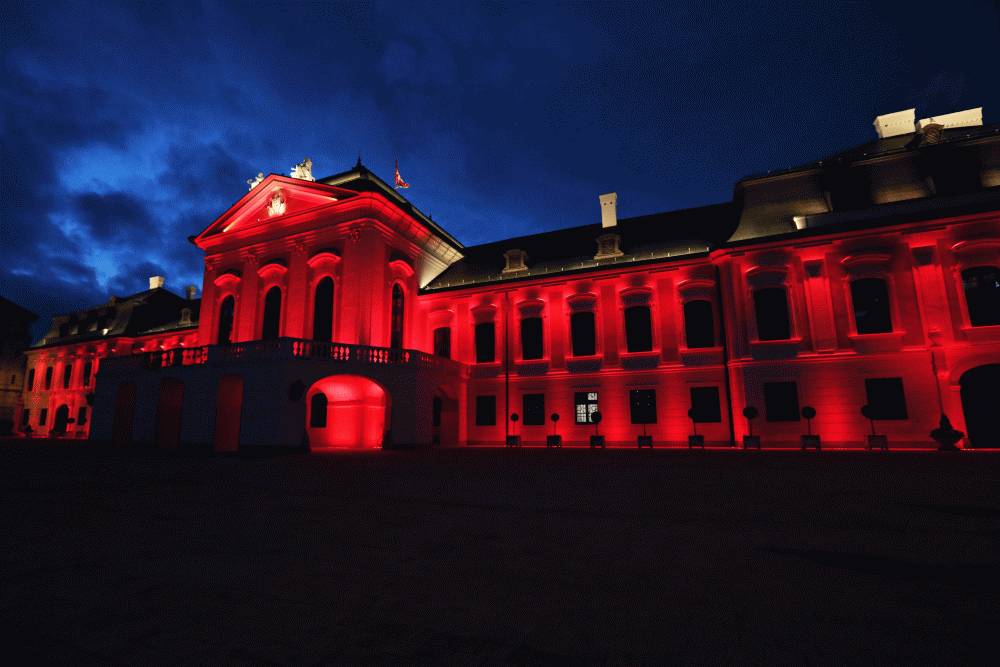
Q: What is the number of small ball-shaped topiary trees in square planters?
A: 8